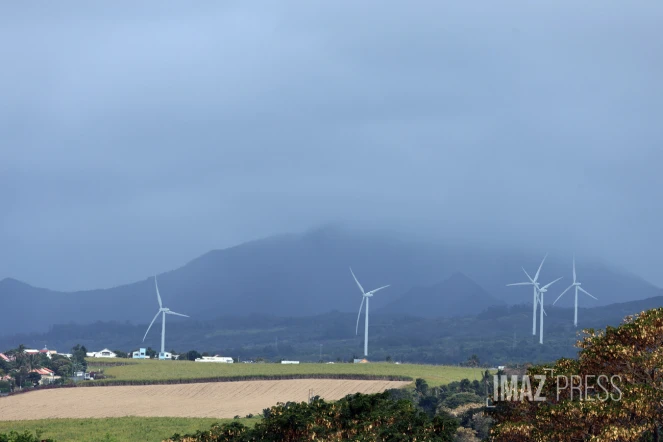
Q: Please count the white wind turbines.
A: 5